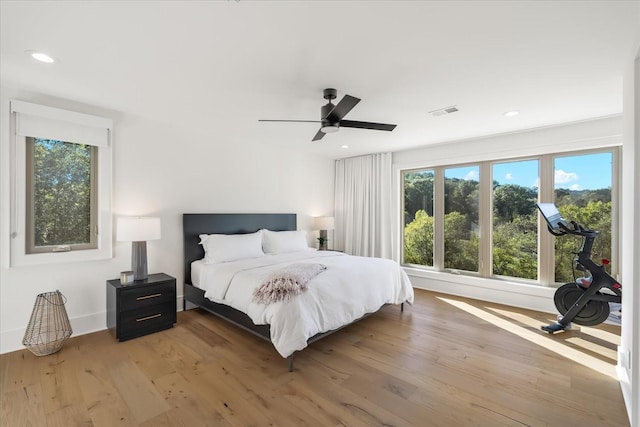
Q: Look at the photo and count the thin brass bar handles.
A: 2